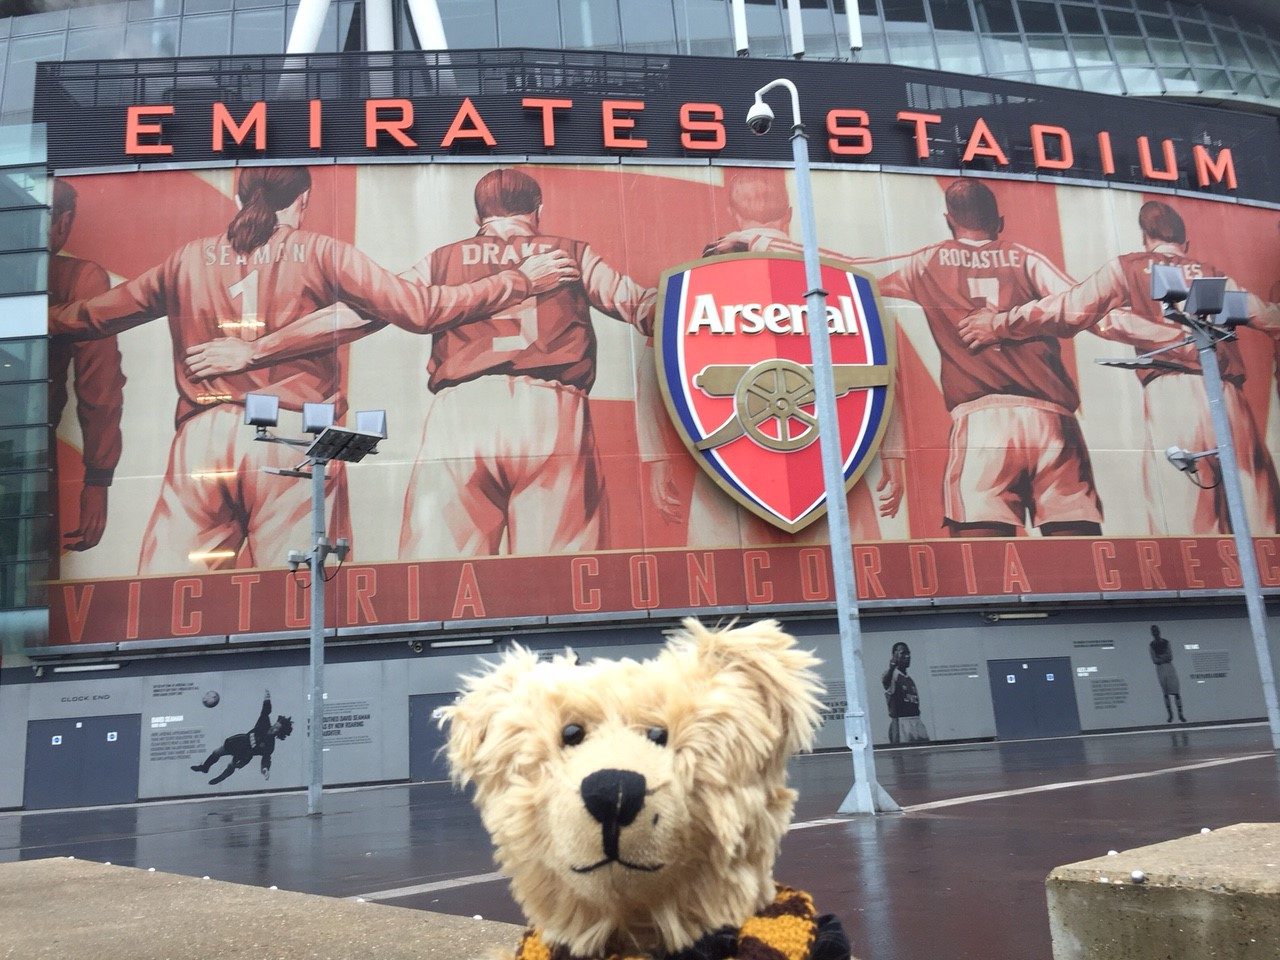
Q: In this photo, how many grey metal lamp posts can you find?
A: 3